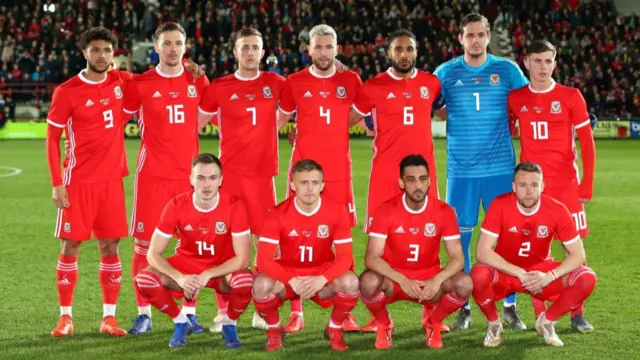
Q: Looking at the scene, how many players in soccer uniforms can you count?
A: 11